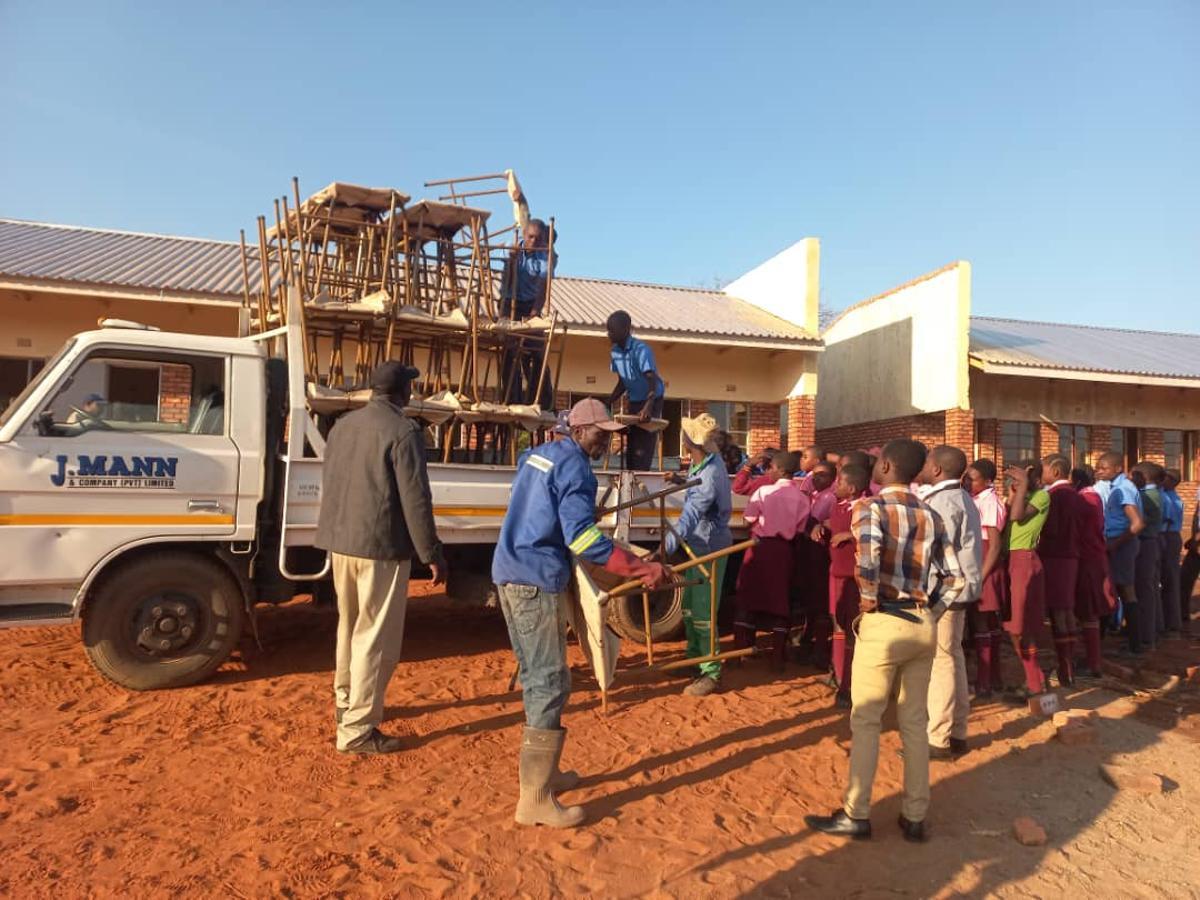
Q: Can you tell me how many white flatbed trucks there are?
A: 1